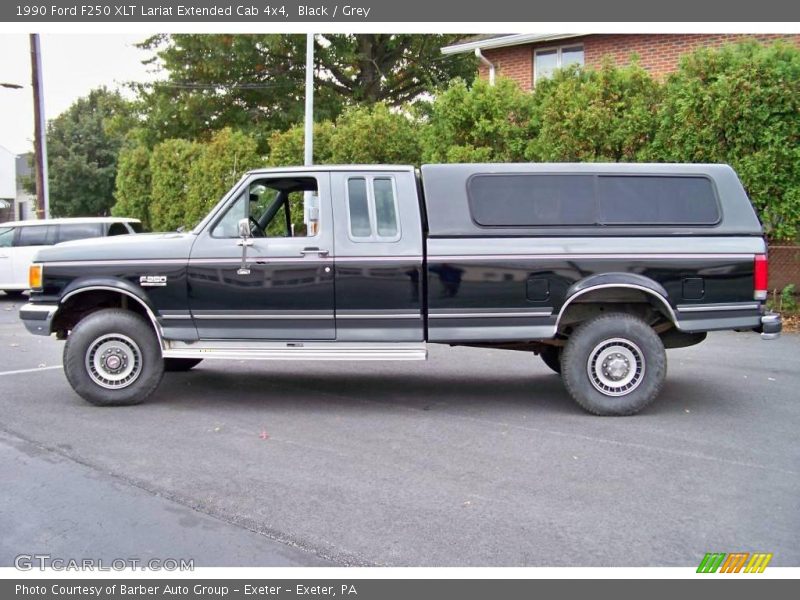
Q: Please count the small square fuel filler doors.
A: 2